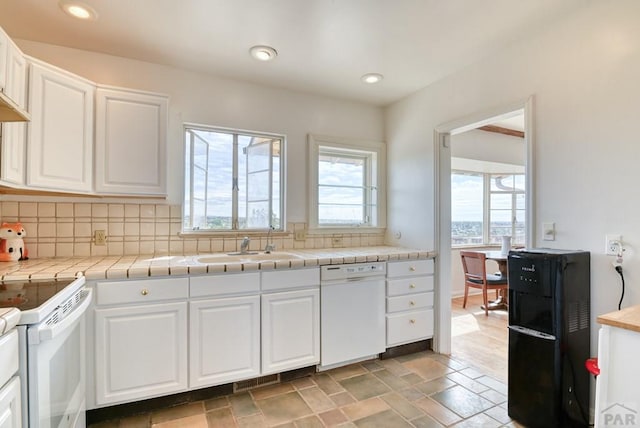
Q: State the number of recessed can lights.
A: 3